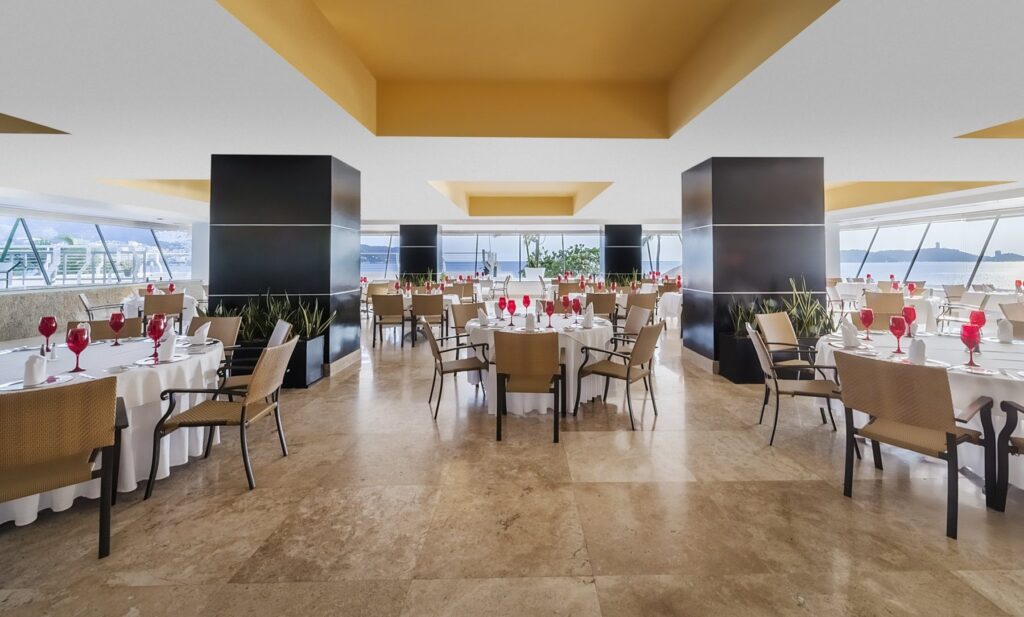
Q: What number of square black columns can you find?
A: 4